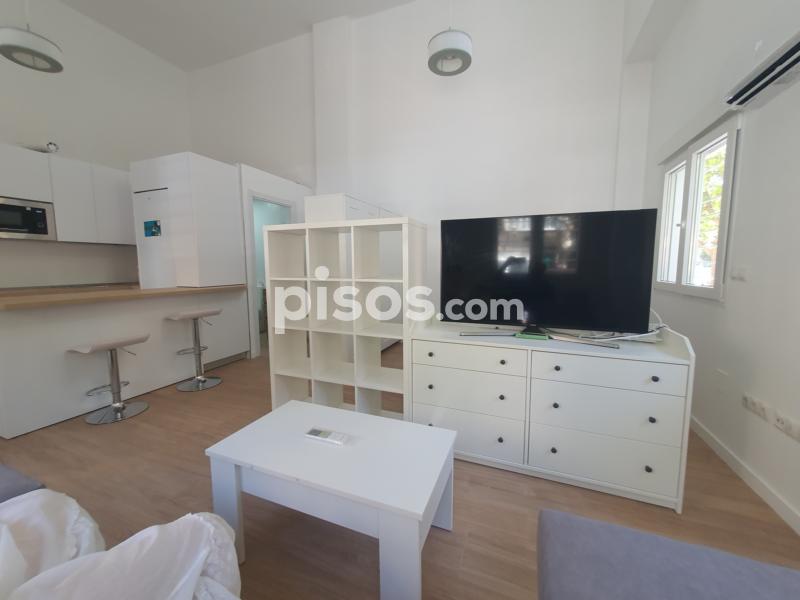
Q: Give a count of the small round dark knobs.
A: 12